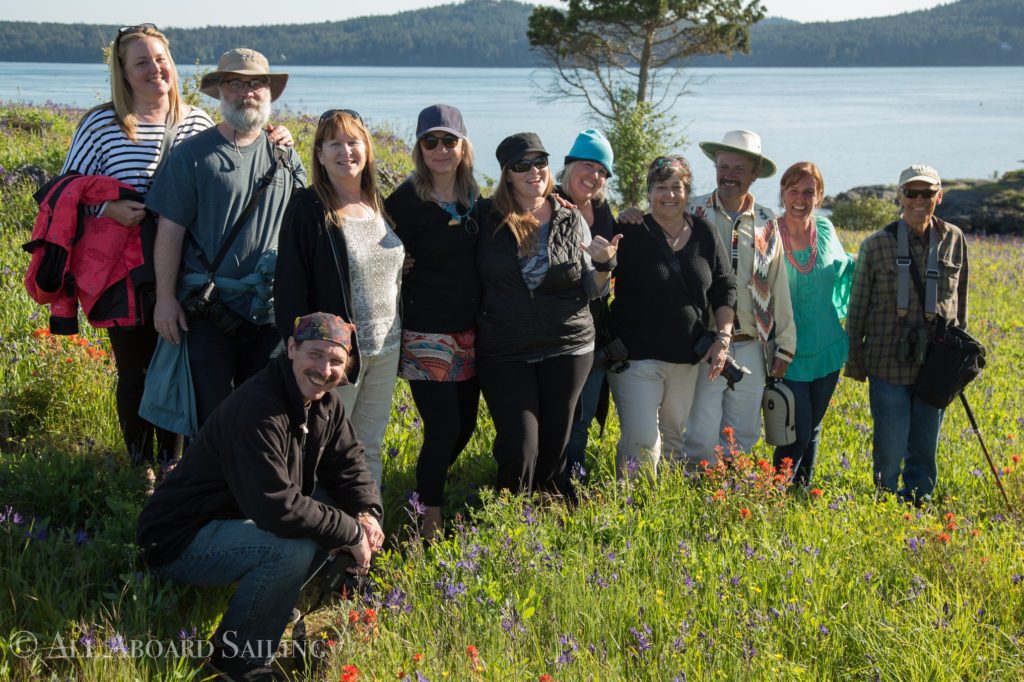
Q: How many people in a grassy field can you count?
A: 11